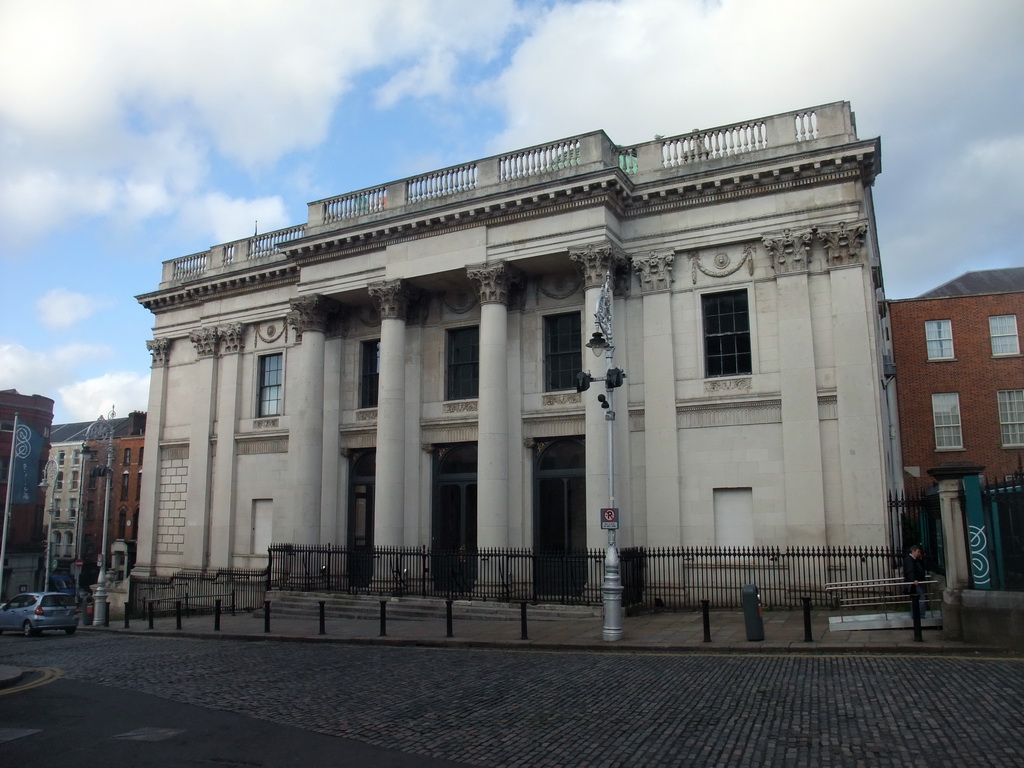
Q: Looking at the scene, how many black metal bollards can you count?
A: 13